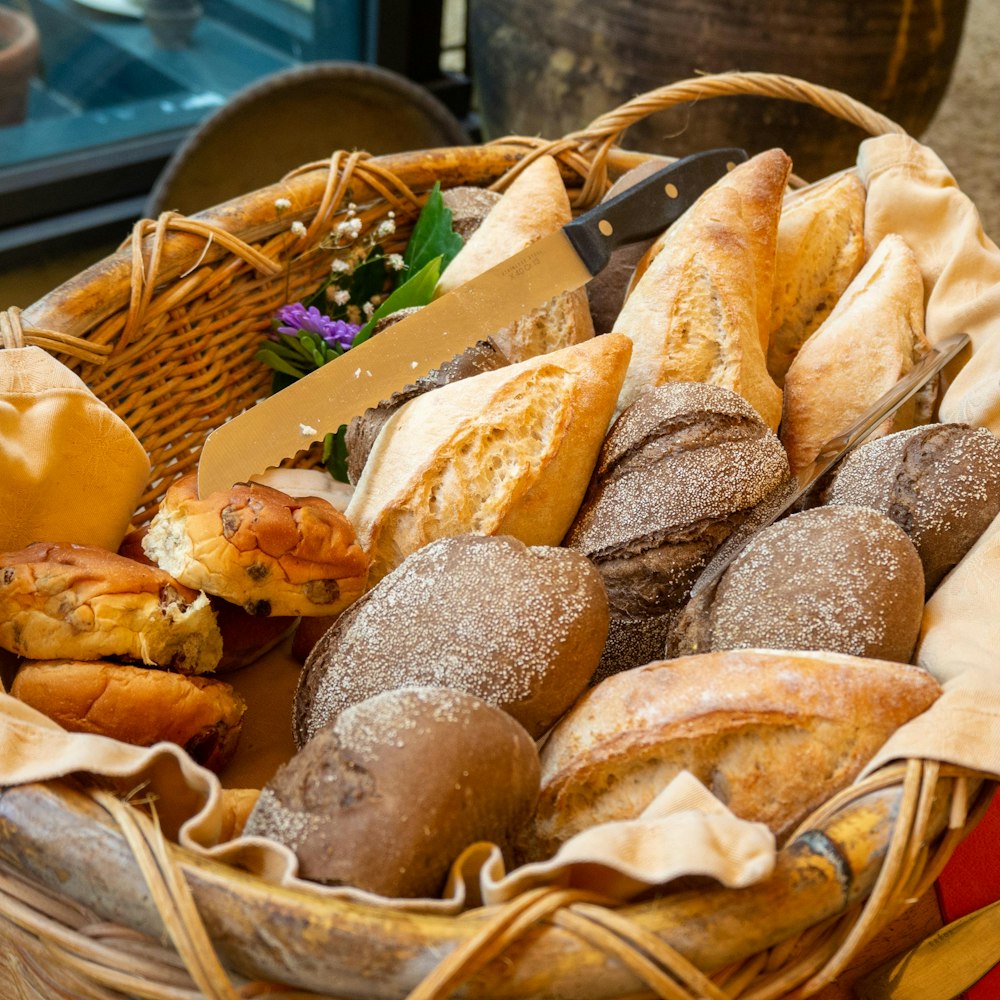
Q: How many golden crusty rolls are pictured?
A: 6